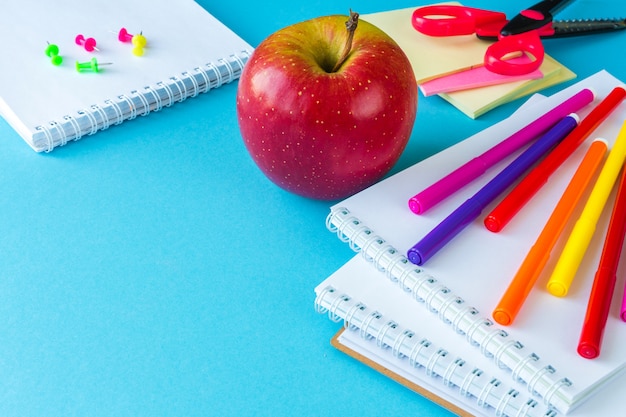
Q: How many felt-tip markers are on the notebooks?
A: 7